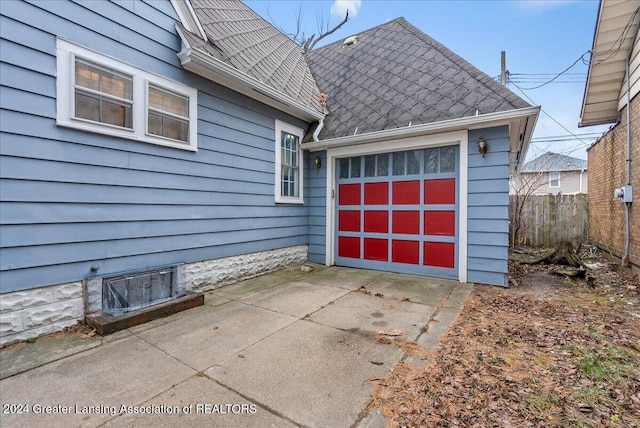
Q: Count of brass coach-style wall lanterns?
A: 2